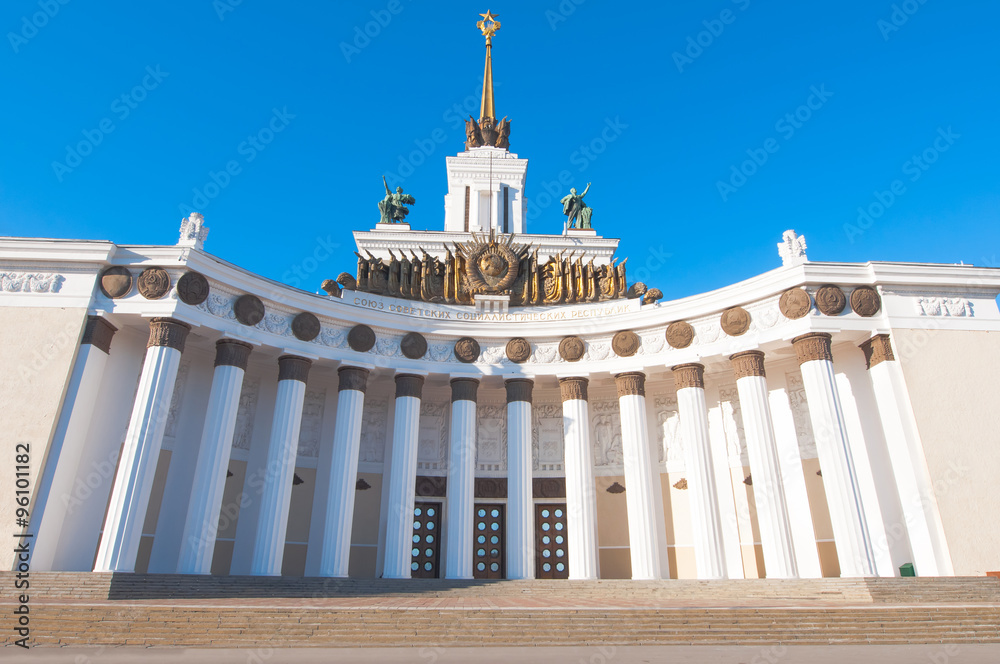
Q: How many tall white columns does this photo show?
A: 14